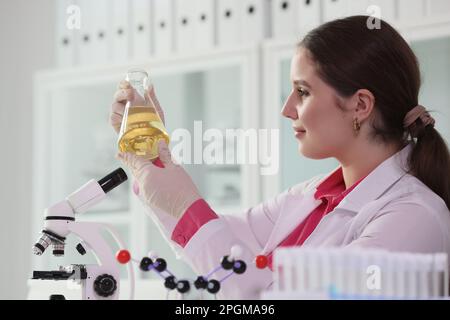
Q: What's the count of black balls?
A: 8